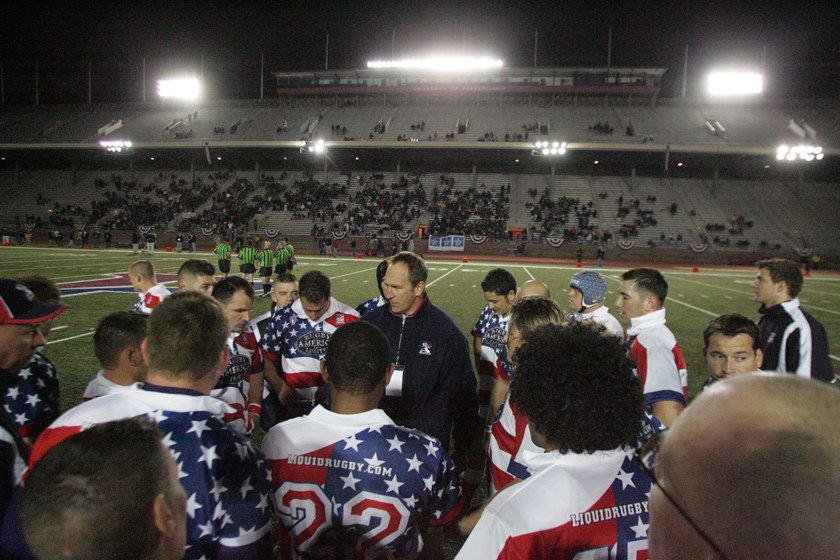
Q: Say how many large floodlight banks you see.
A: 3